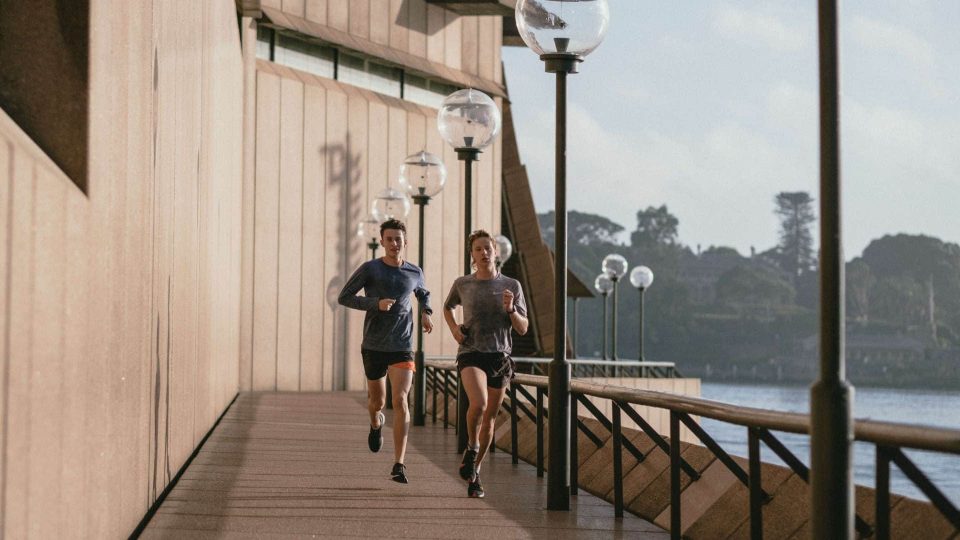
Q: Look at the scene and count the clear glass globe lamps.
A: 9